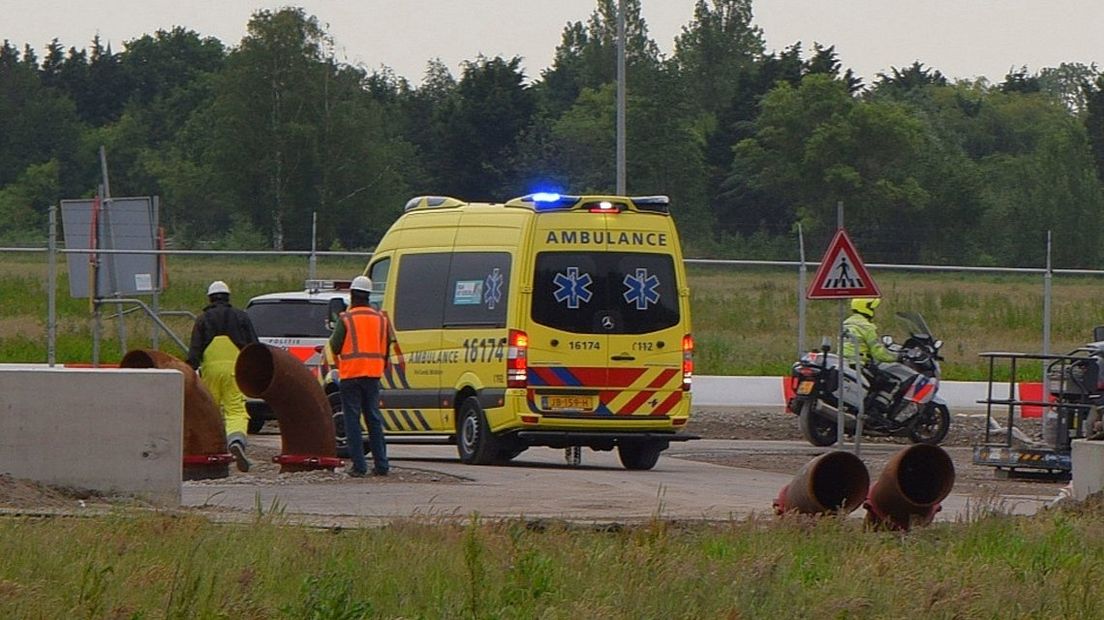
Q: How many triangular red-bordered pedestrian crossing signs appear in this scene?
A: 1